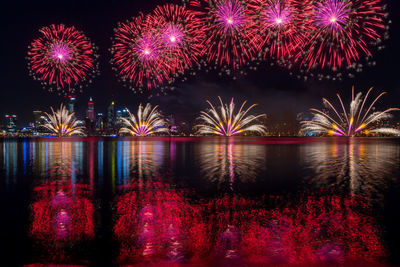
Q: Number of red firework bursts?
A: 6